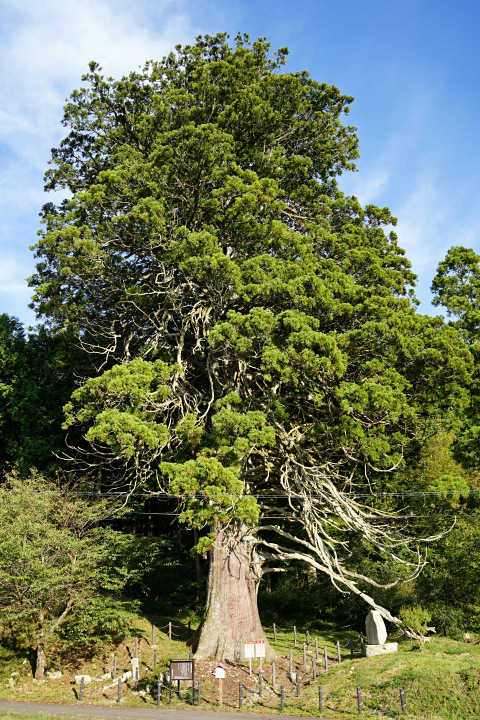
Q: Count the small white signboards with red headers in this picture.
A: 2